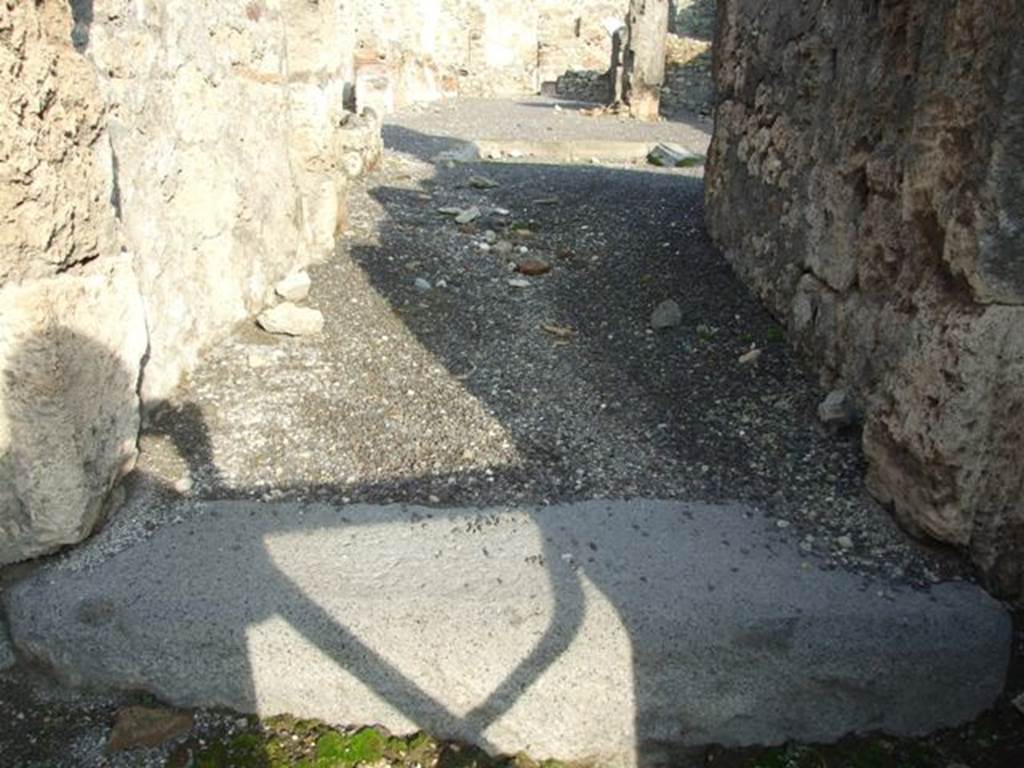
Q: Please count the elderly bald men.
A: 0